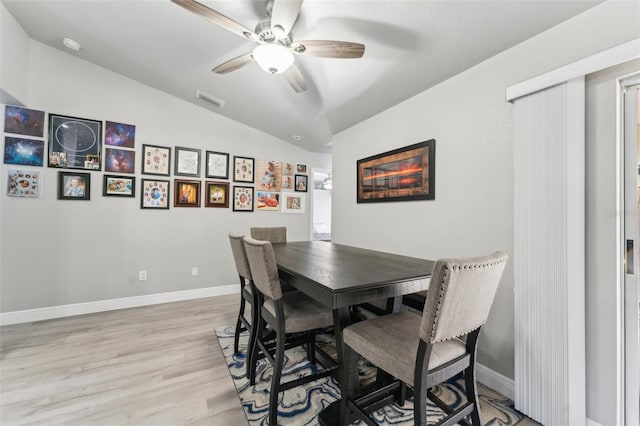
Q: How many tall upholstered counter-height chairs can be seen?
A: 4